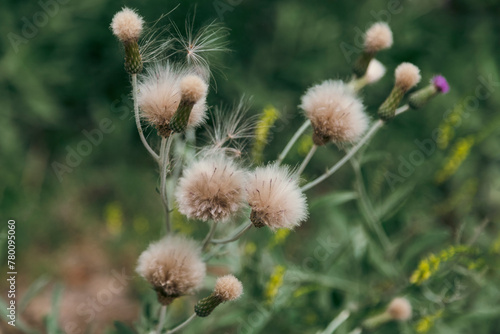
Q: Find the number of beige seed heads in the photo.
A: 12